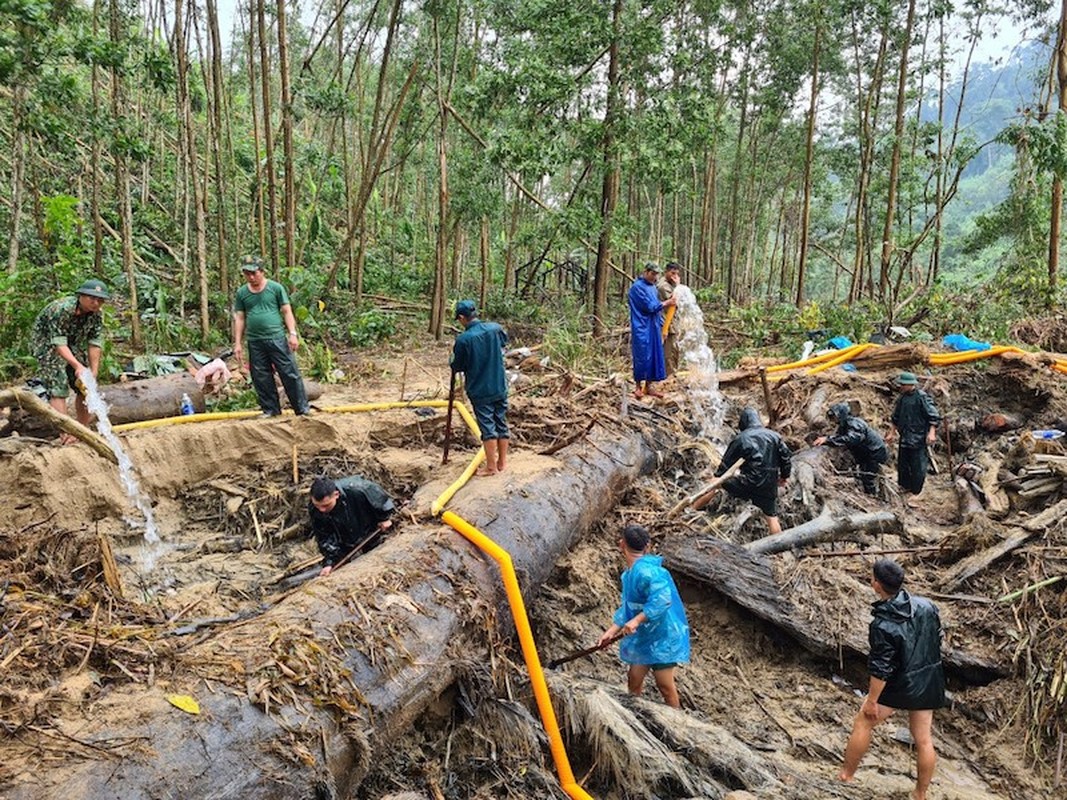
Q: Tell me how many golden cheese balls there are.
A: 0